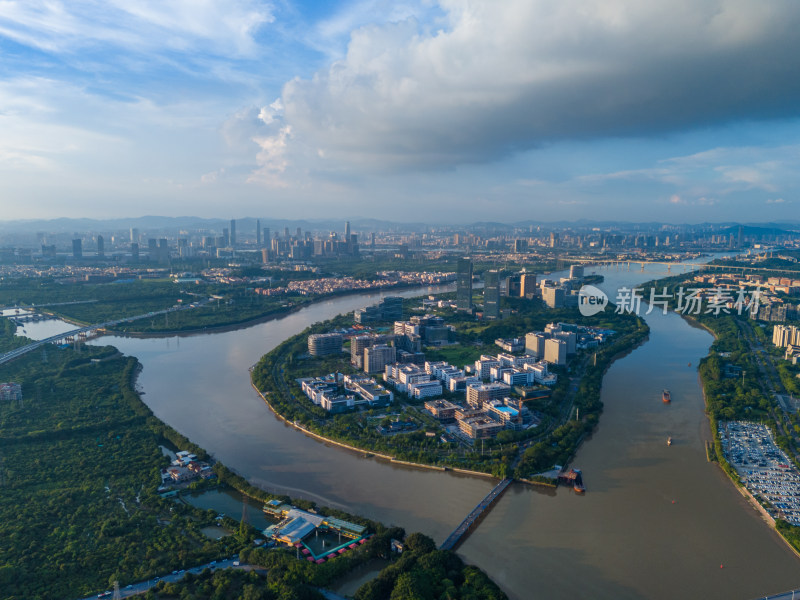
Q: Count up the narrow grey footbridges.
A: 1